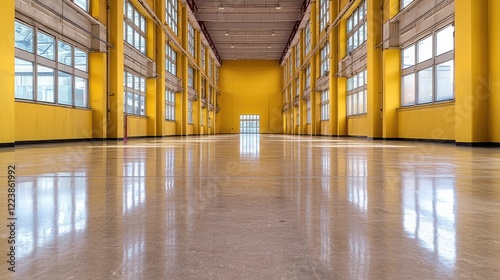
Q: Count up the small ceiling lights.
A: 6